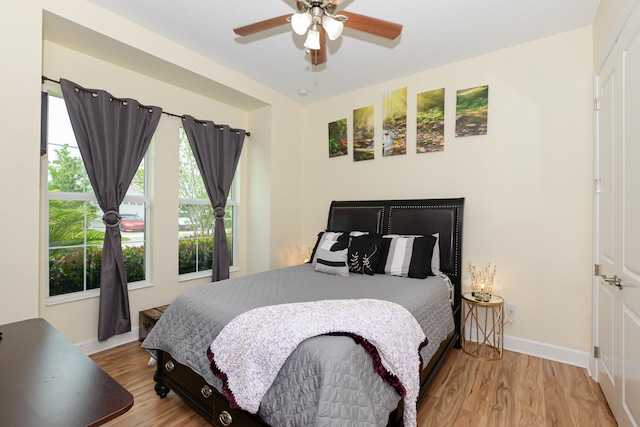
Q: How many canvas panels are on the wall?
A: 5